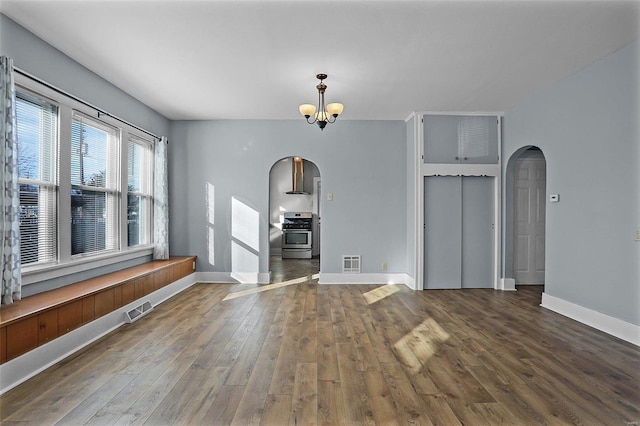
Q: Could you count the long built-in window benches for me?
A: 1